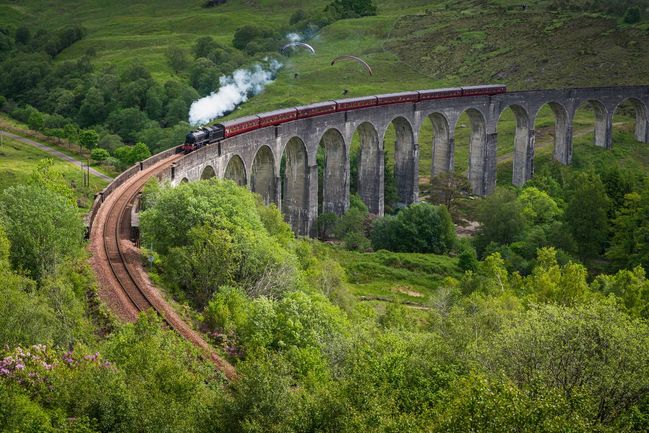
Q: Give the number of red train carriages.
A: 7